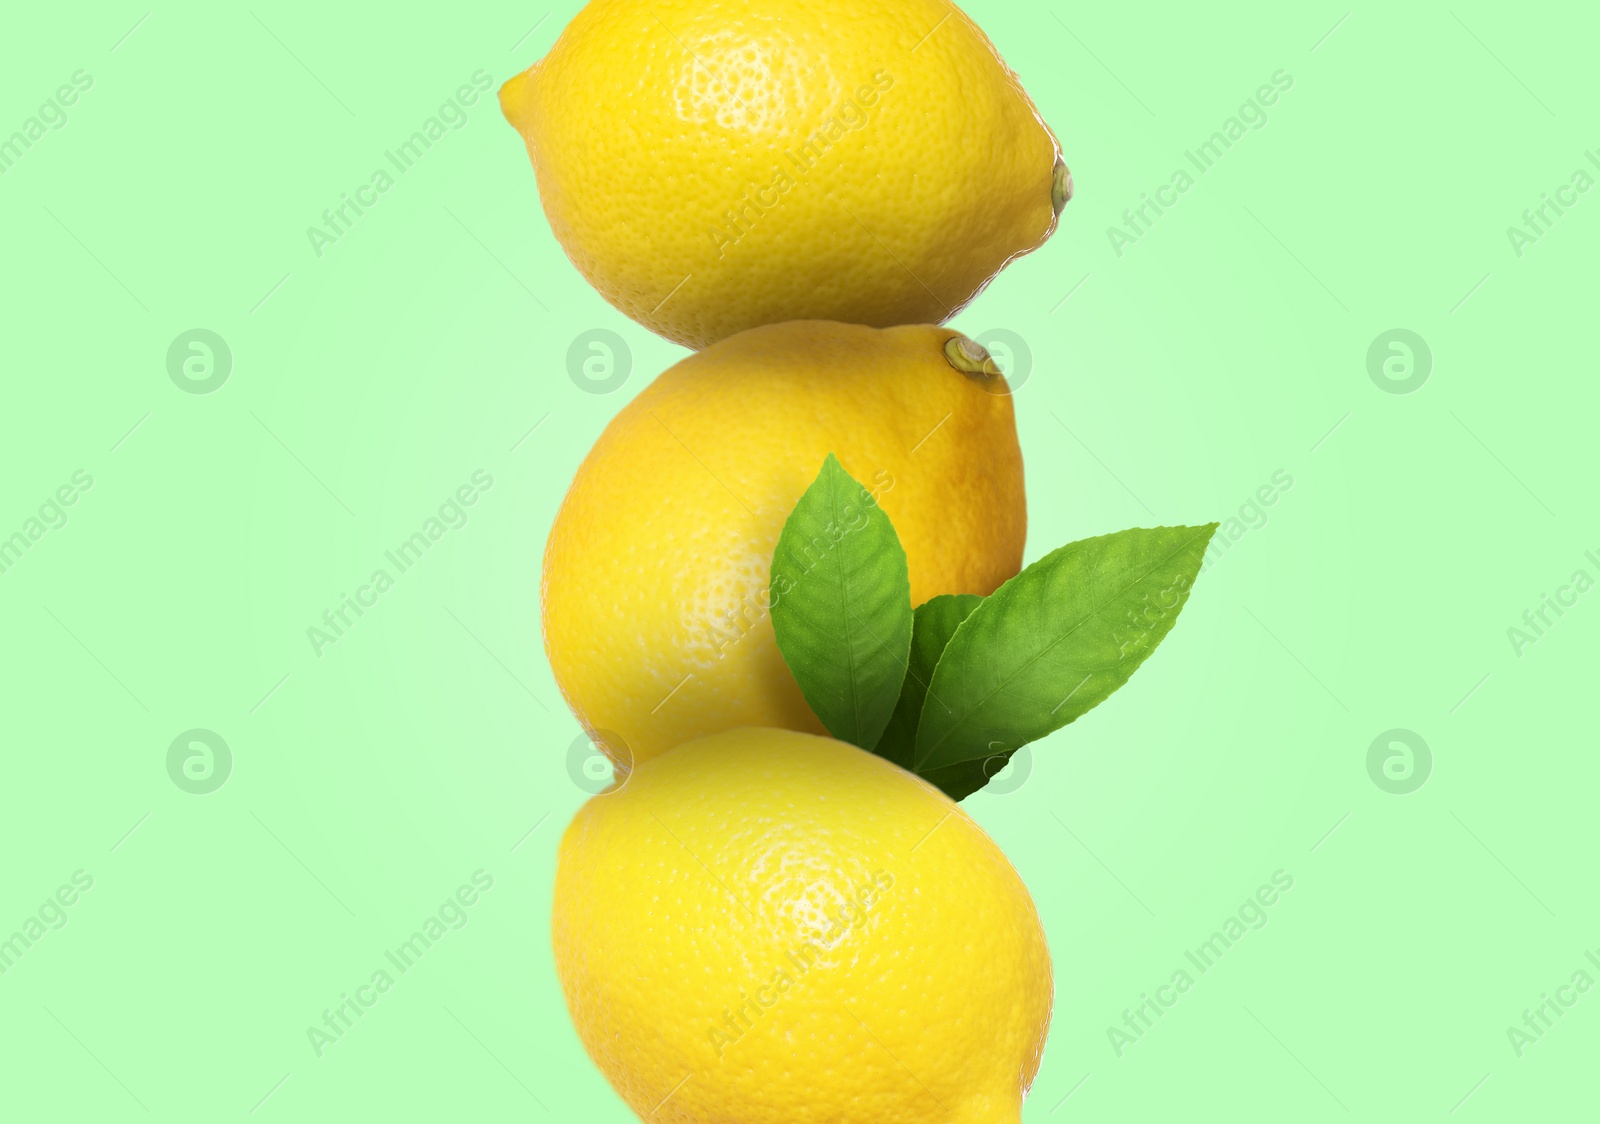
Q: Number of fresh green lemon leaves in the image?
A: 3